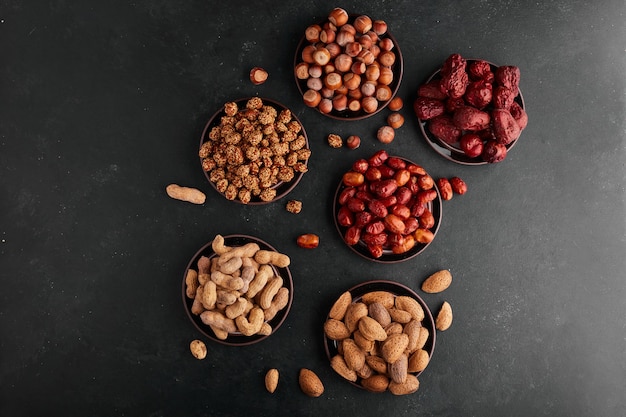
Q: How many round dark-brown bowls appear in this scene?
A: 6